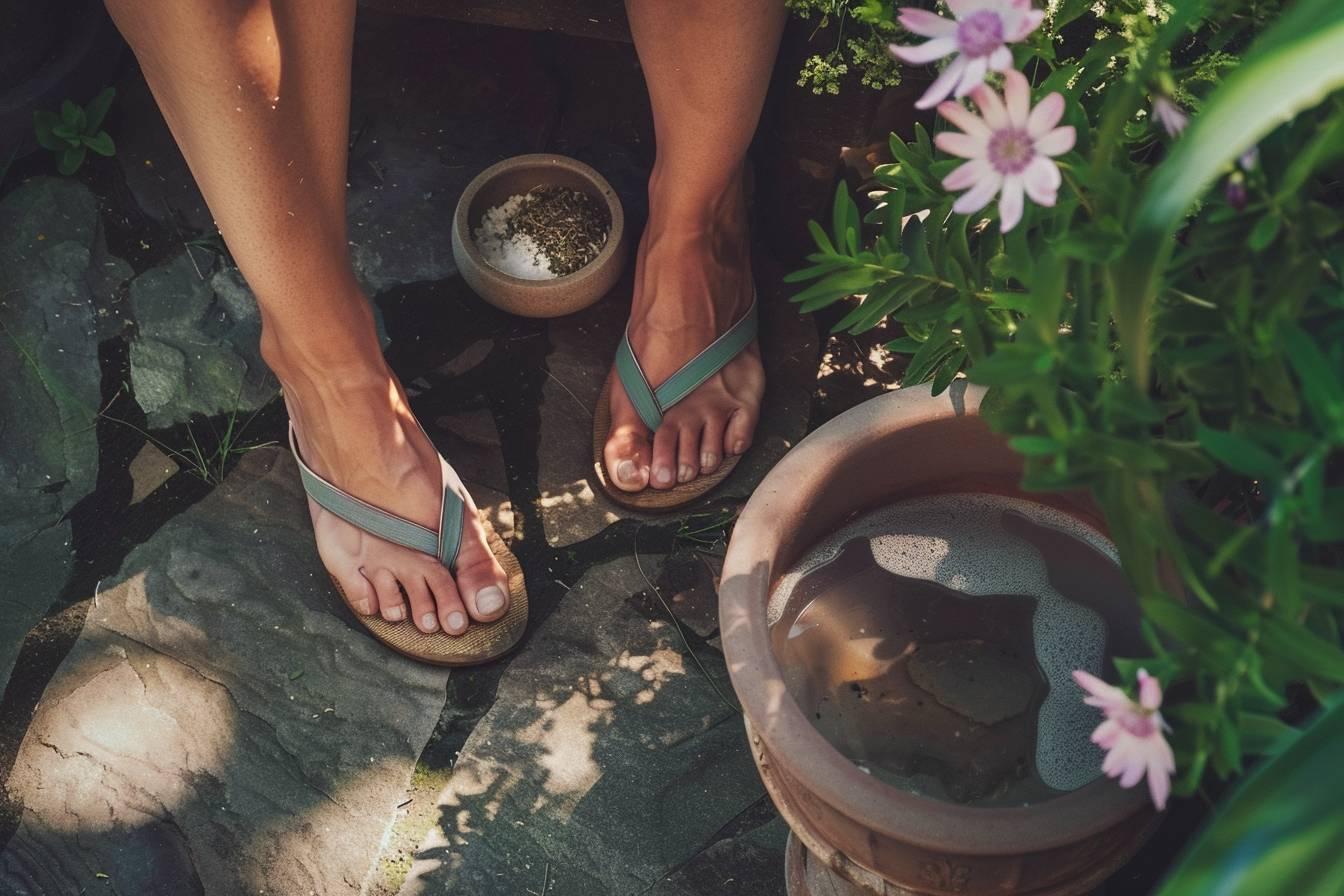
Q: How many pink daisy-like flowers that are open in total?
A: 3